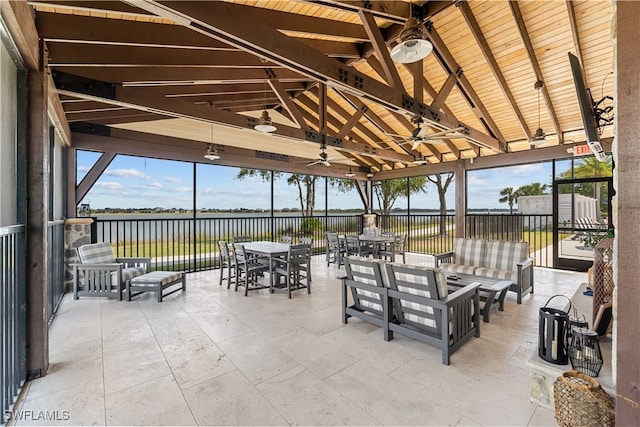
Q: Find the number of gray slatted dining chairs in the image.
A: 11